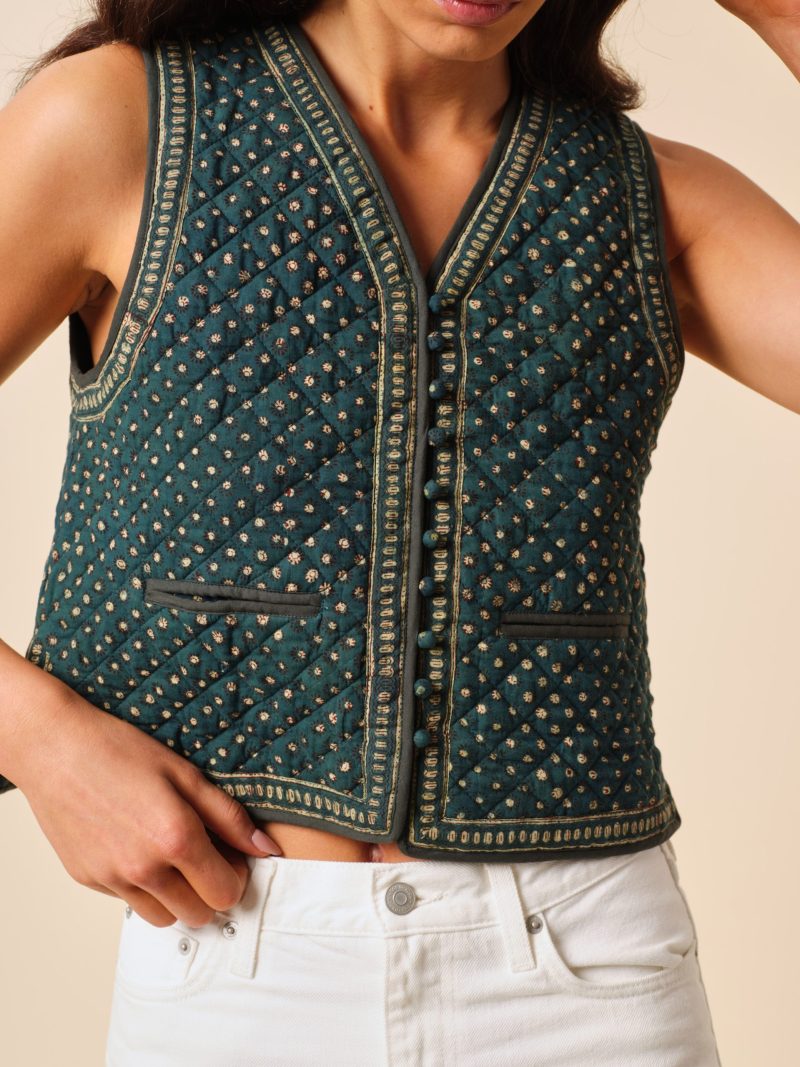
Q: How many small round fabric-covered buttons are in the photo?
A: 10